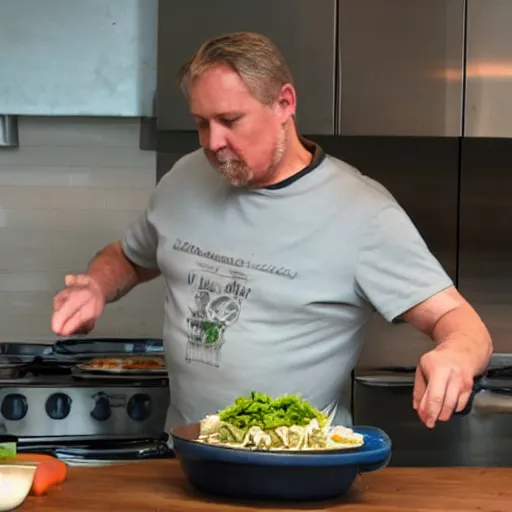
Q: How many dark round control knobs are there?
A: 4